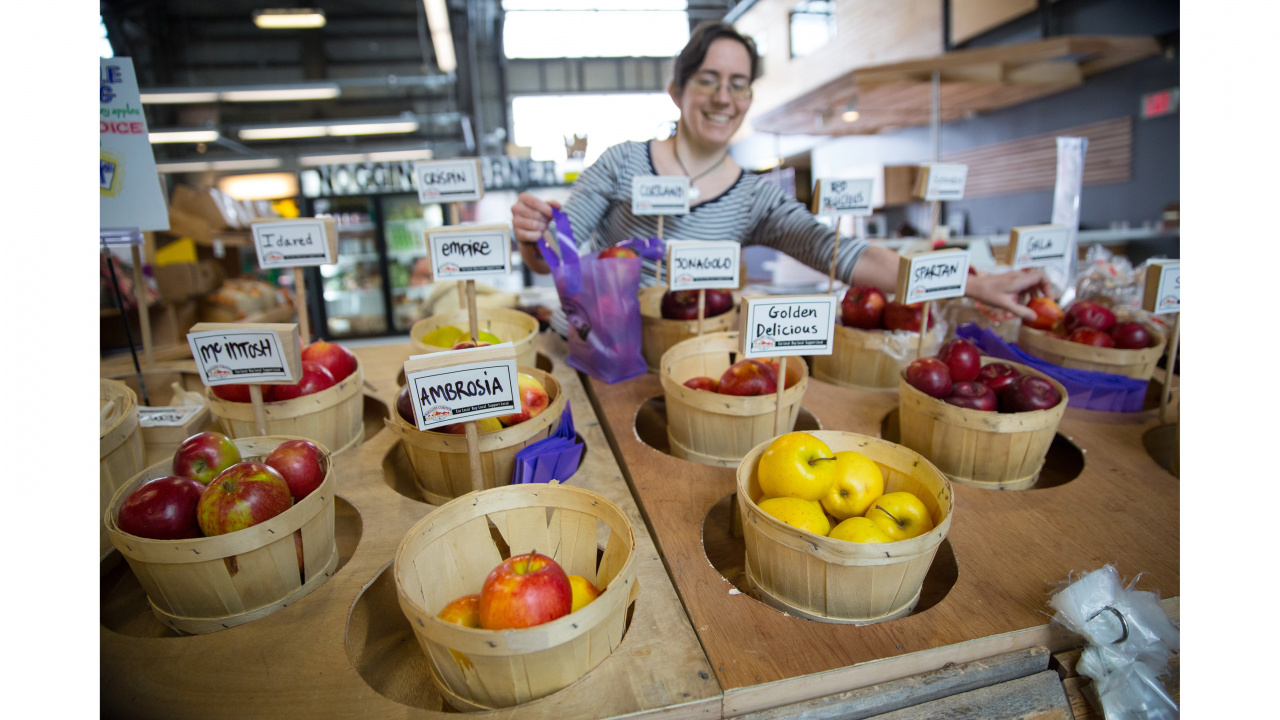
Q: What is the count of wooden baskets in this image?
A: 12